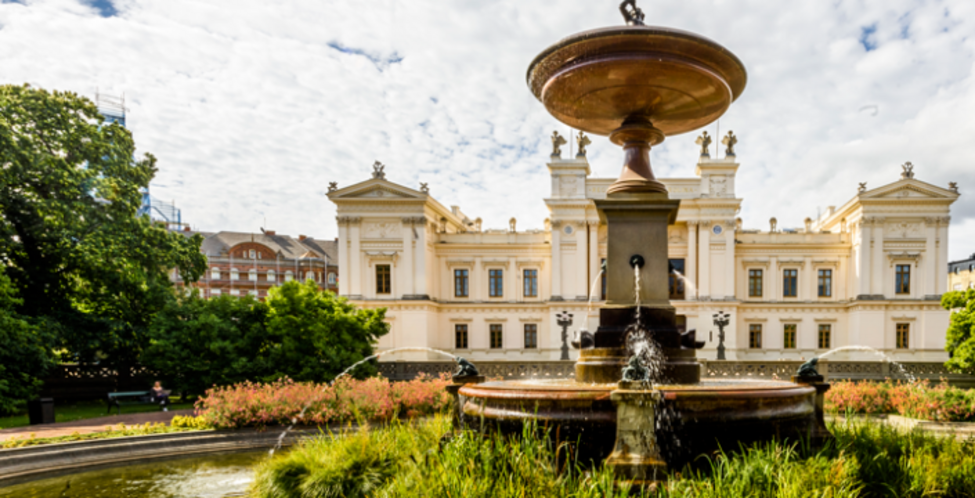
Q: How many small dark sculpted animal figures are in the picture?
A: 3